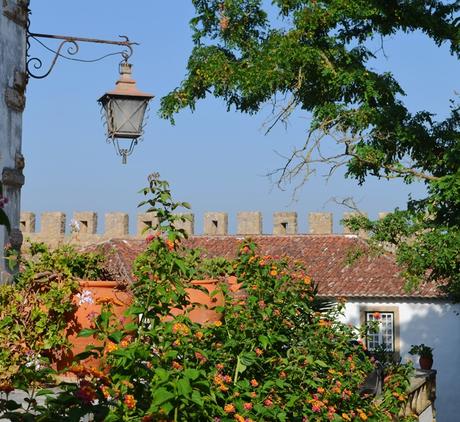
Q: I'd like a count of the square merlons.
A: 12